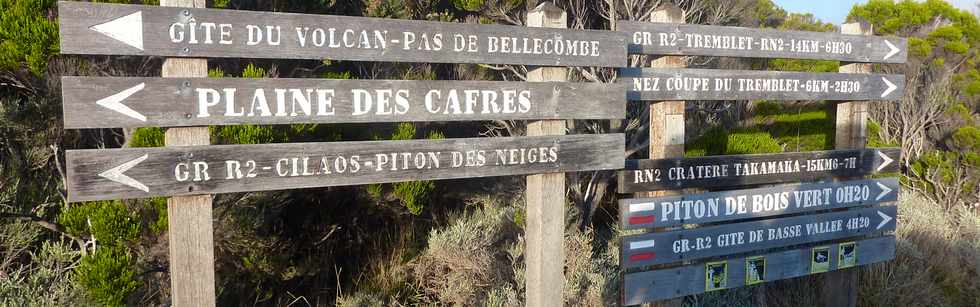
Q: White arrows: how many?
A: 8